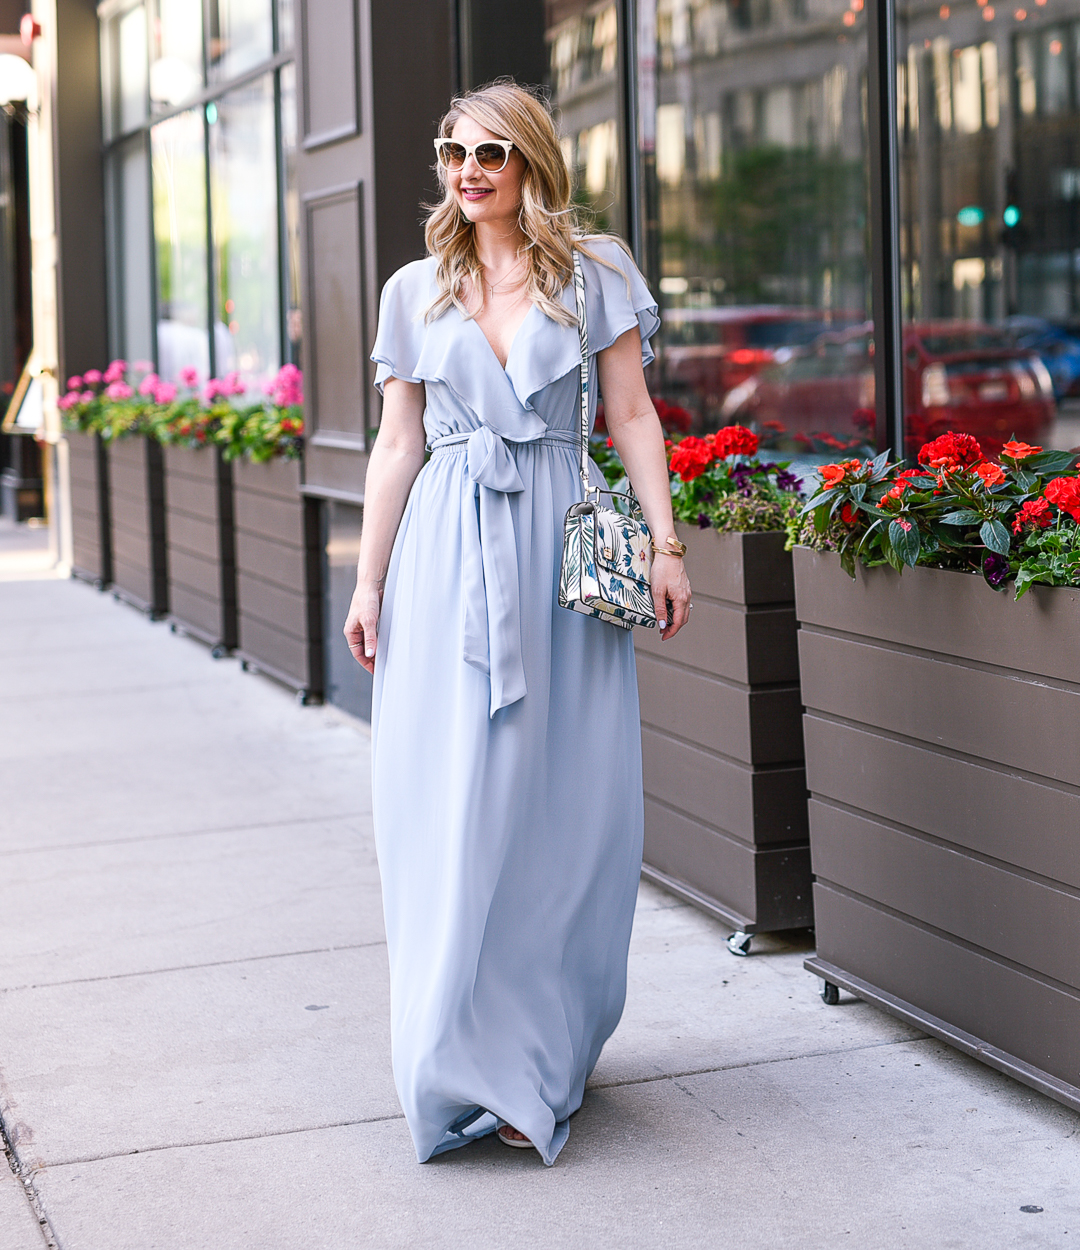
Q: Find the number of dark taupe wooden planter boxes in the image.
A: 6